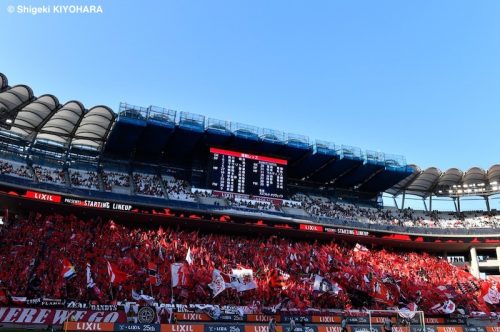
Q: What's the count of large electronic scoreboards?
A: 1